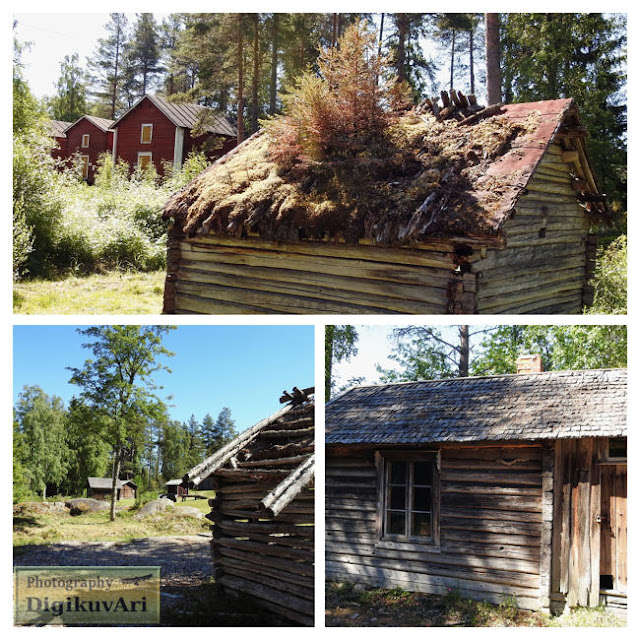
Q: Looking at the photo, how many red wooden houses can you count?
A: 3